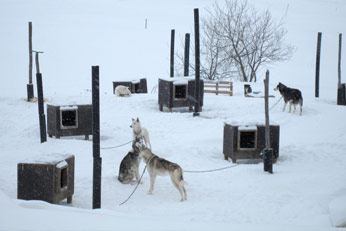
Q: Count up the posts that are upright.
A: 9